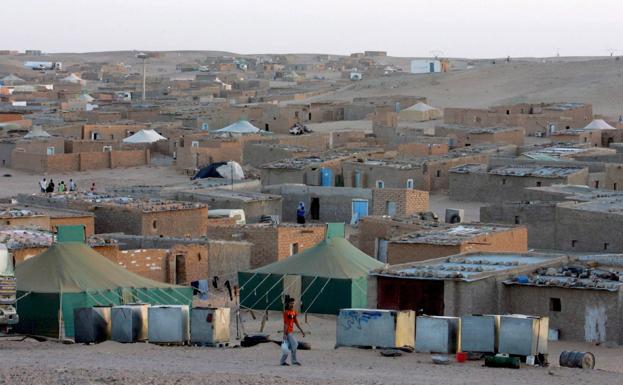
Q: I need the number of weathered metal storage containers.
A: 8